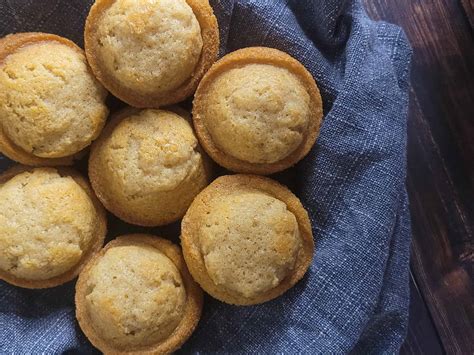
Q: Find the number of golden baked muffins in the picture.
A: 7